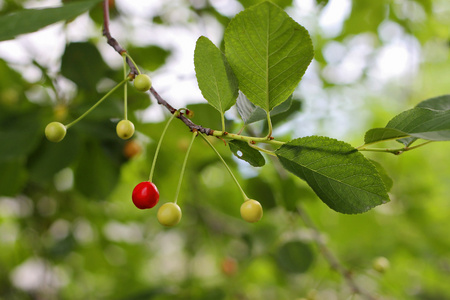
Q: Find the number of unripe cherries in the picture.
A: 5